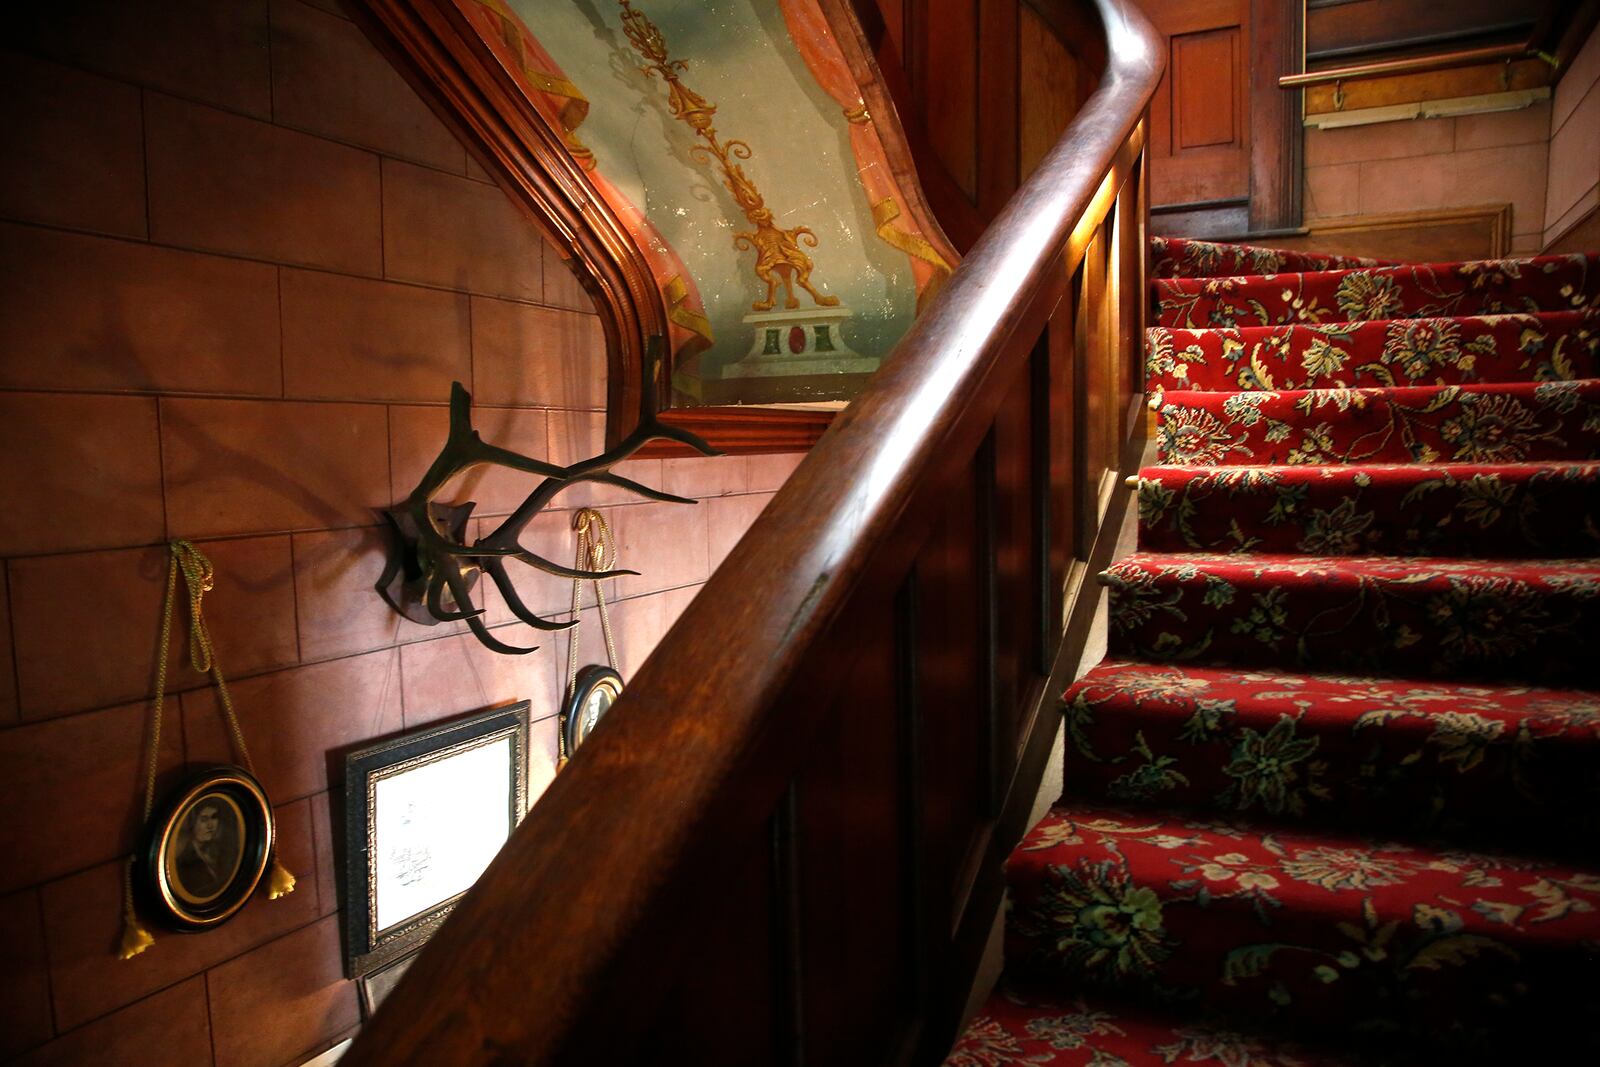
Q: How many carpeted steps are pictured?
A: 9